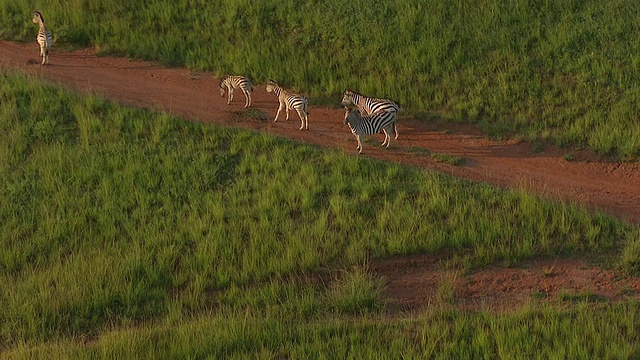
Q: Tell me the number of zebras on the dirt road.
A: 5